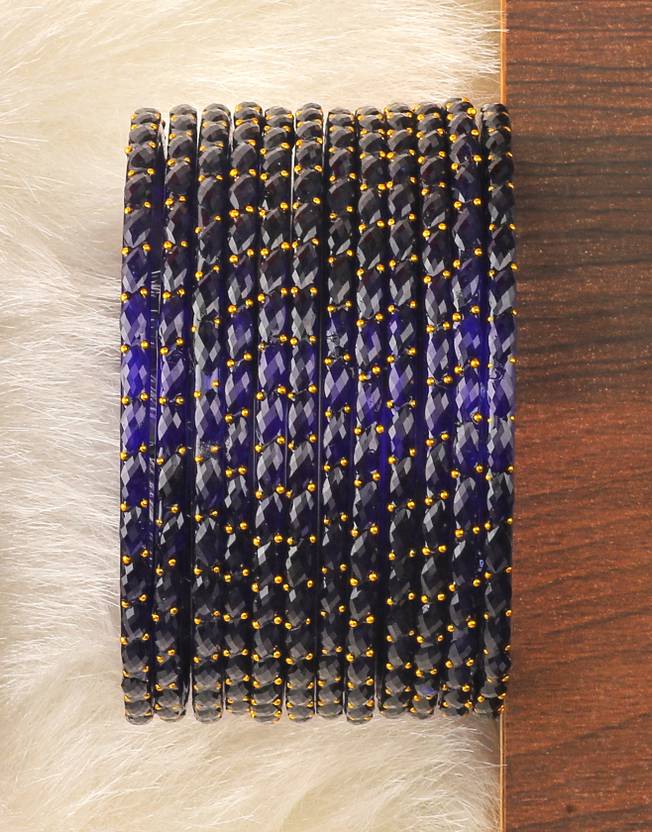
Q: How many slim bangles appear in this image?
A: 12